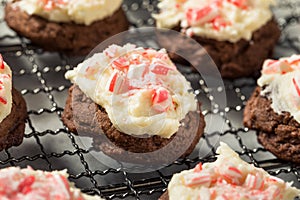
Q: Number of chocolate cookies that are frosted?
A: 7